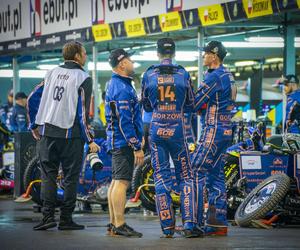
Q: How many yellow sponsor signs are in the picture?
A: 5